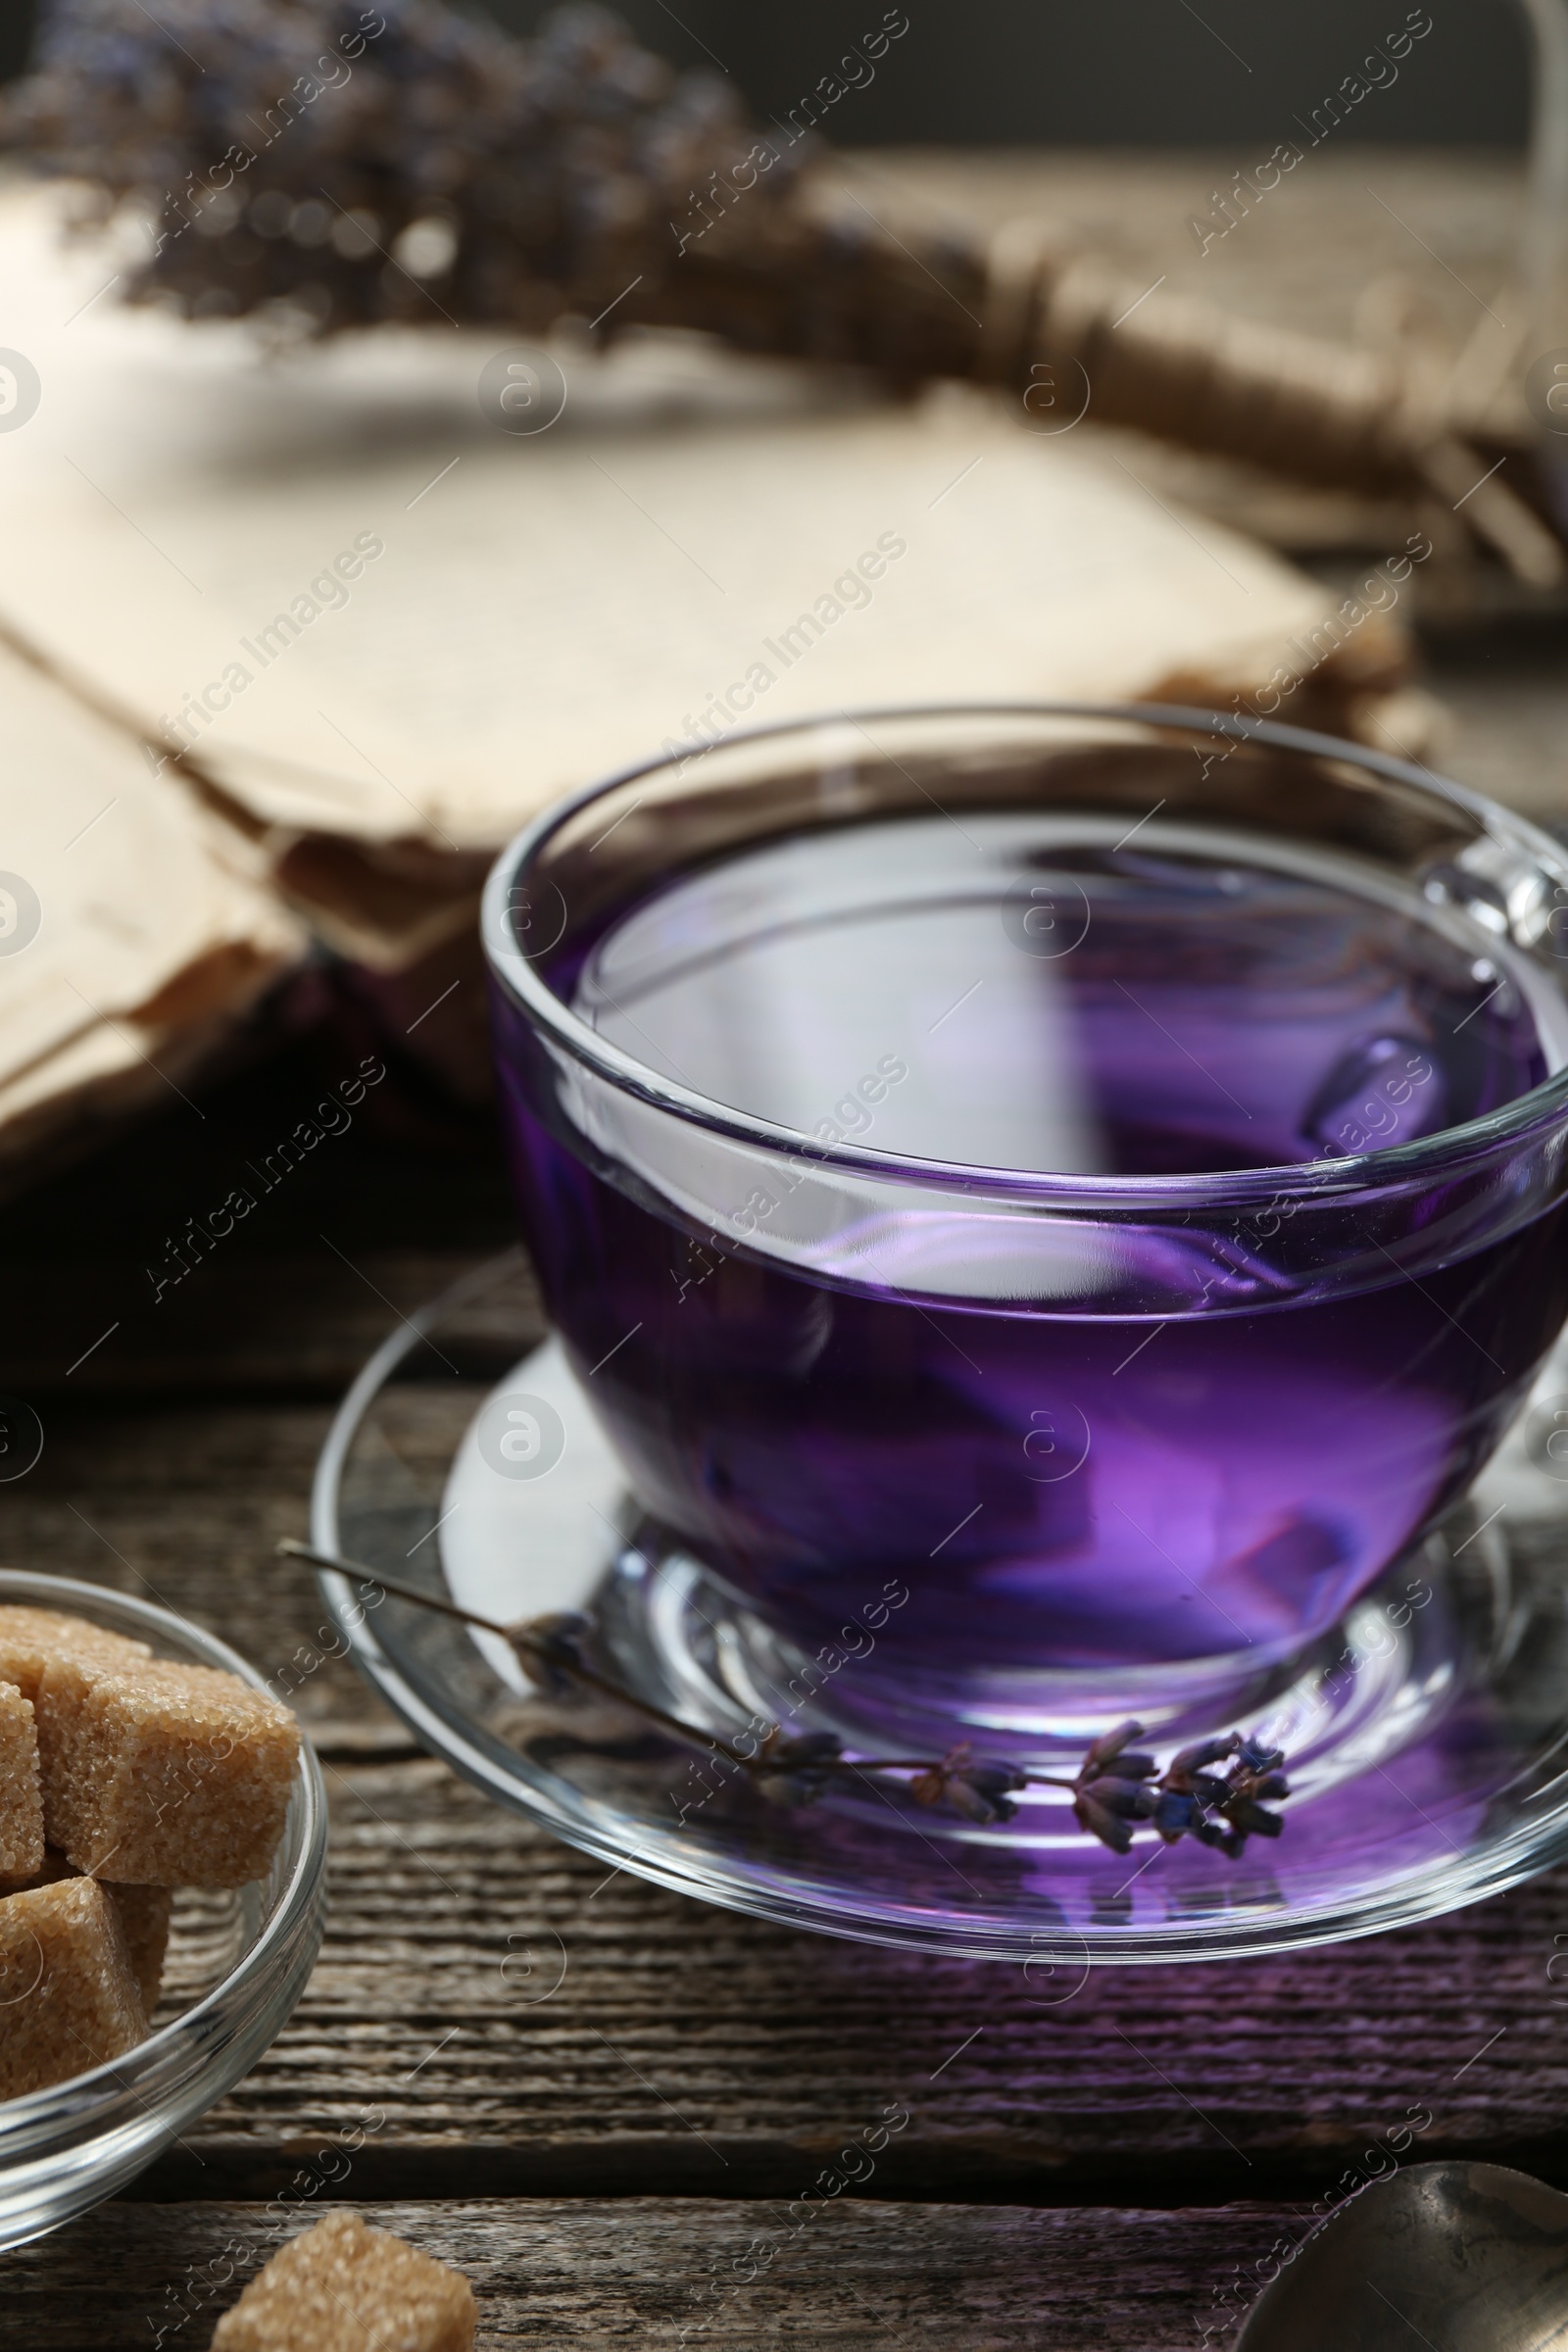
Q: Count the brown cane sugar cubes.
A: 6